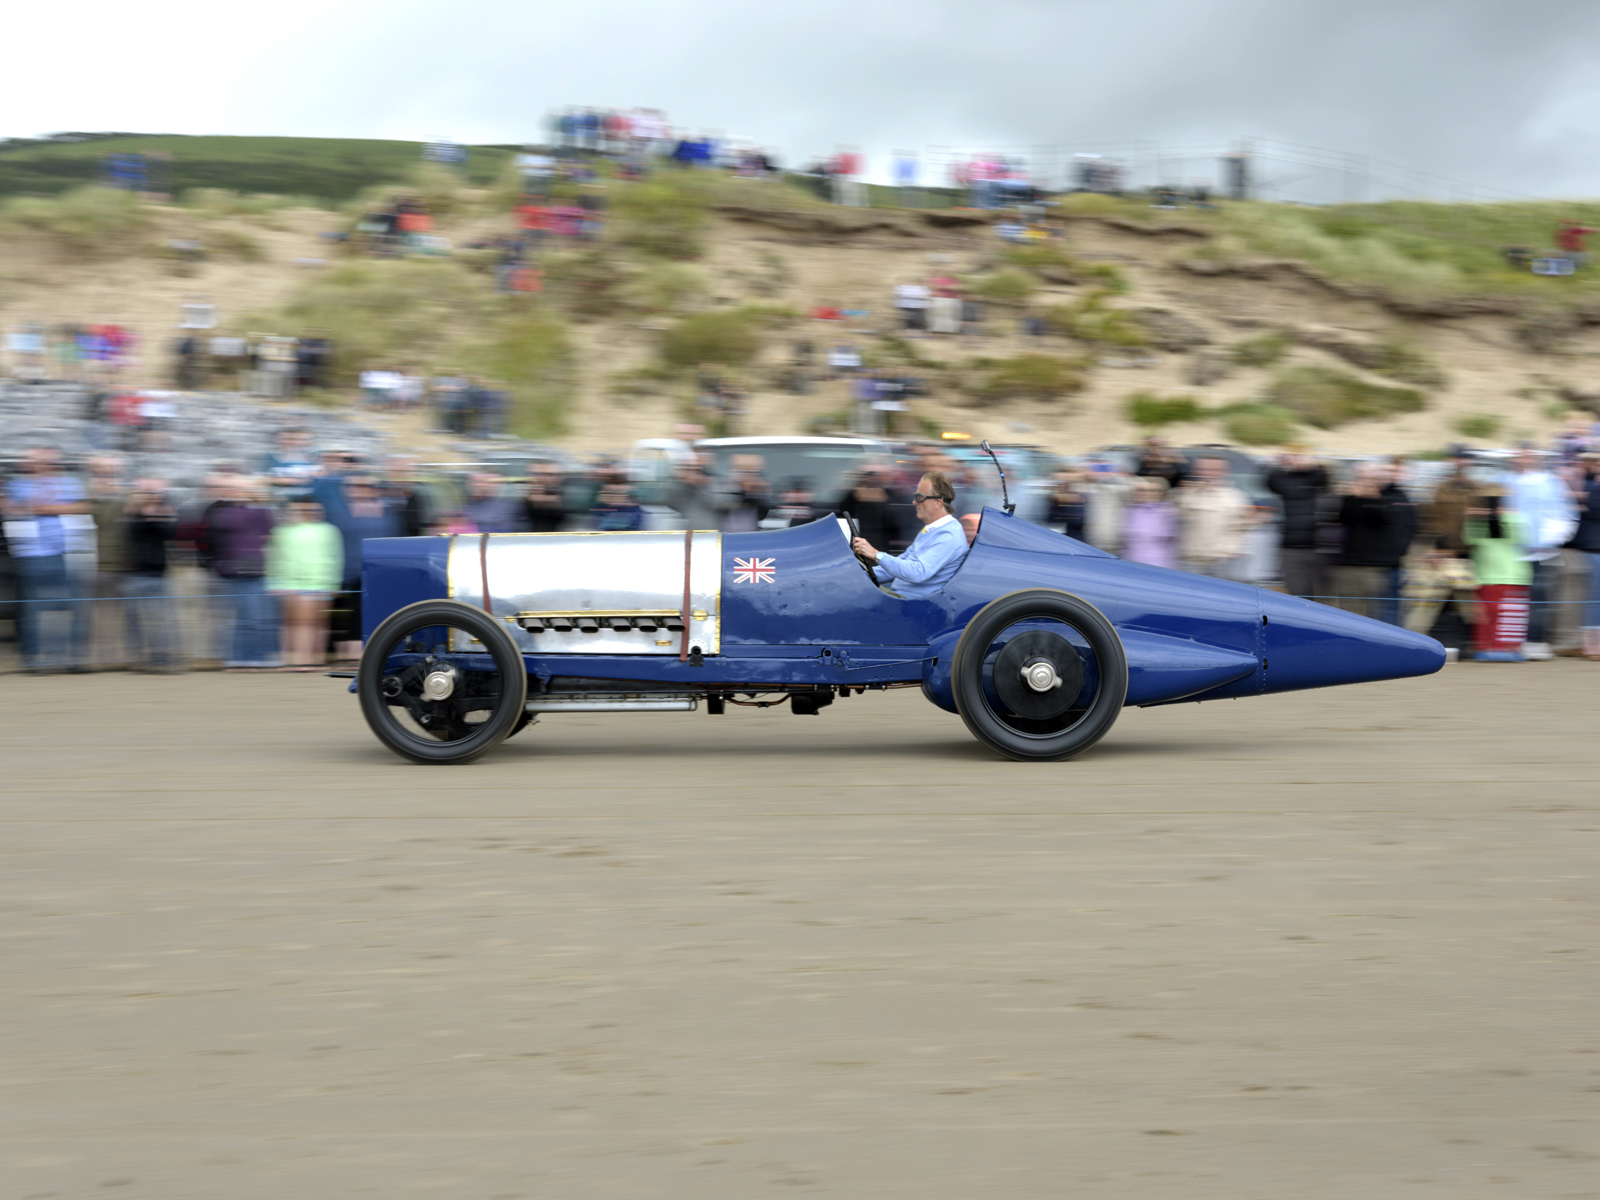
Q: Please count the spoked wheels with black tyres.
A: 2